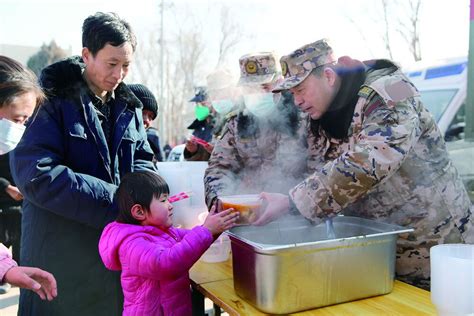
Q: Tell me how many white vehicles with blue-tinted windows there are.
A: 1